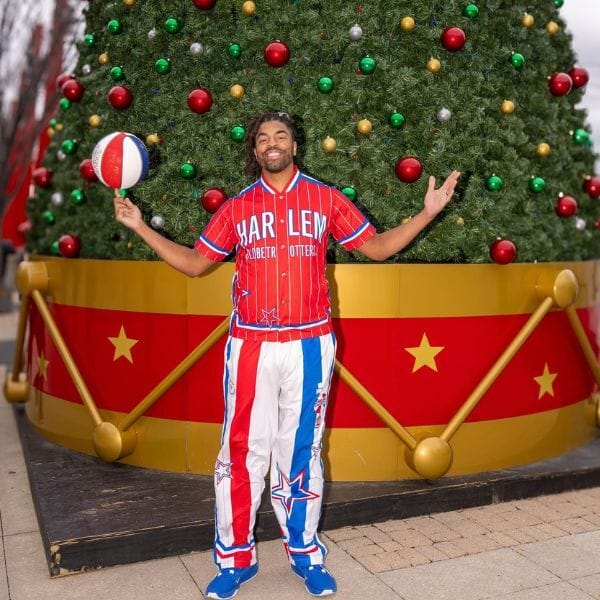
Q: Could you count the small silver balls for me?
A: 9